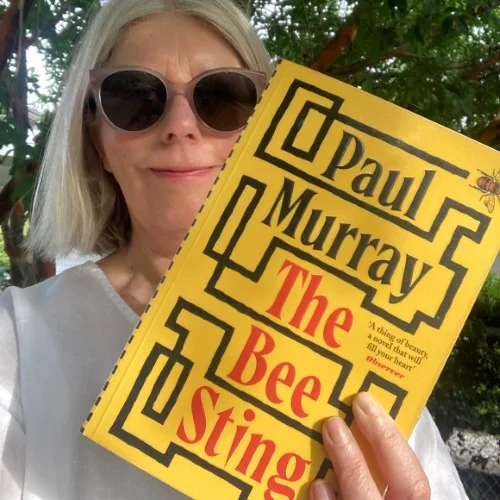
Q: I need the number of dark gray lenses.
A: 2